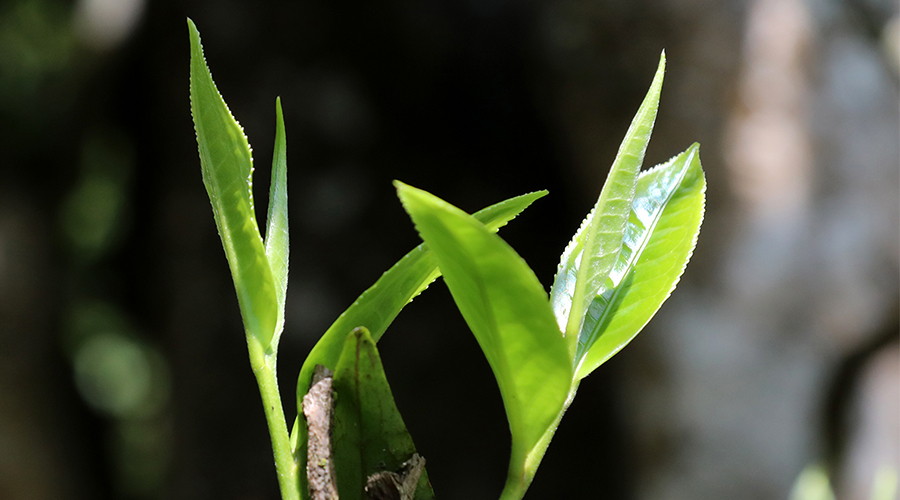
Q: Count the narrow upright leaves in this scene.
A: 3